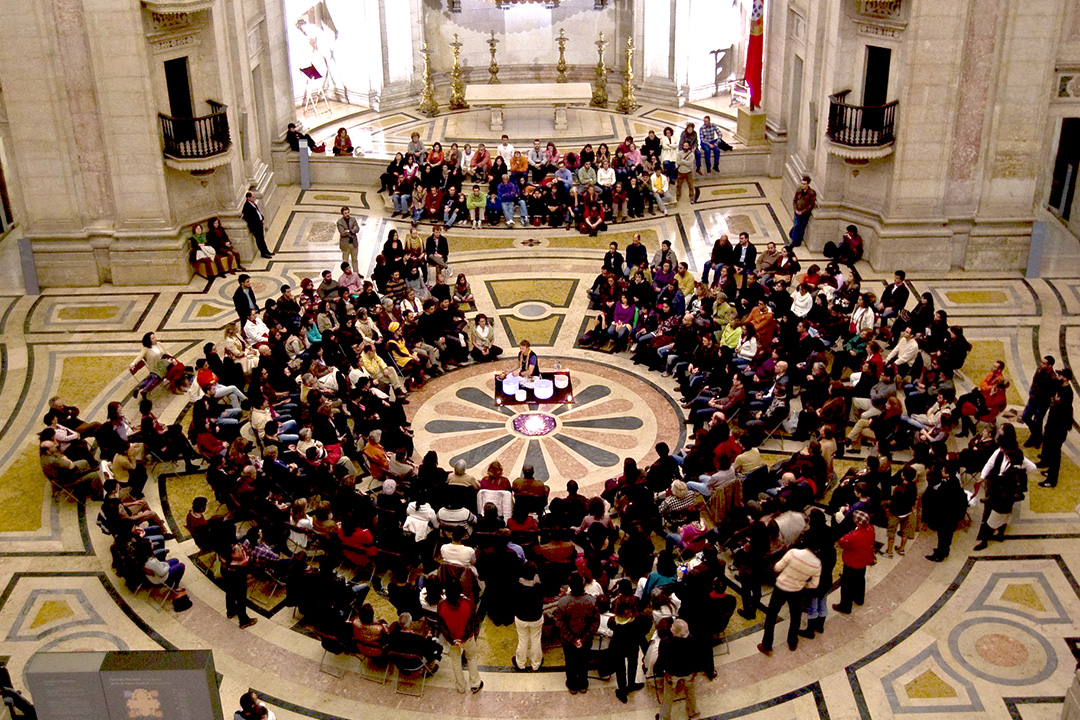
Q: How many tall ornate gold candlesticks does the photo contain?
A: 6